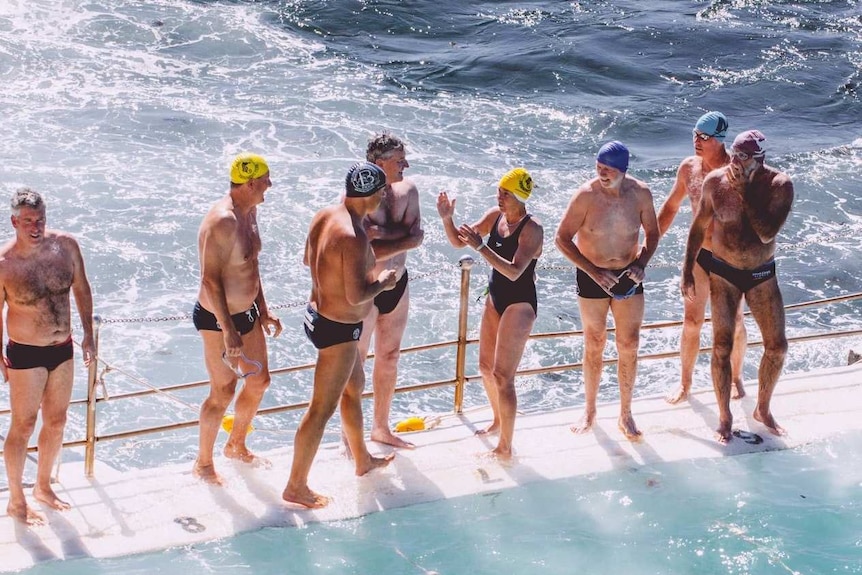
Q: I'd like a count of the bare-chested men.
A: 7